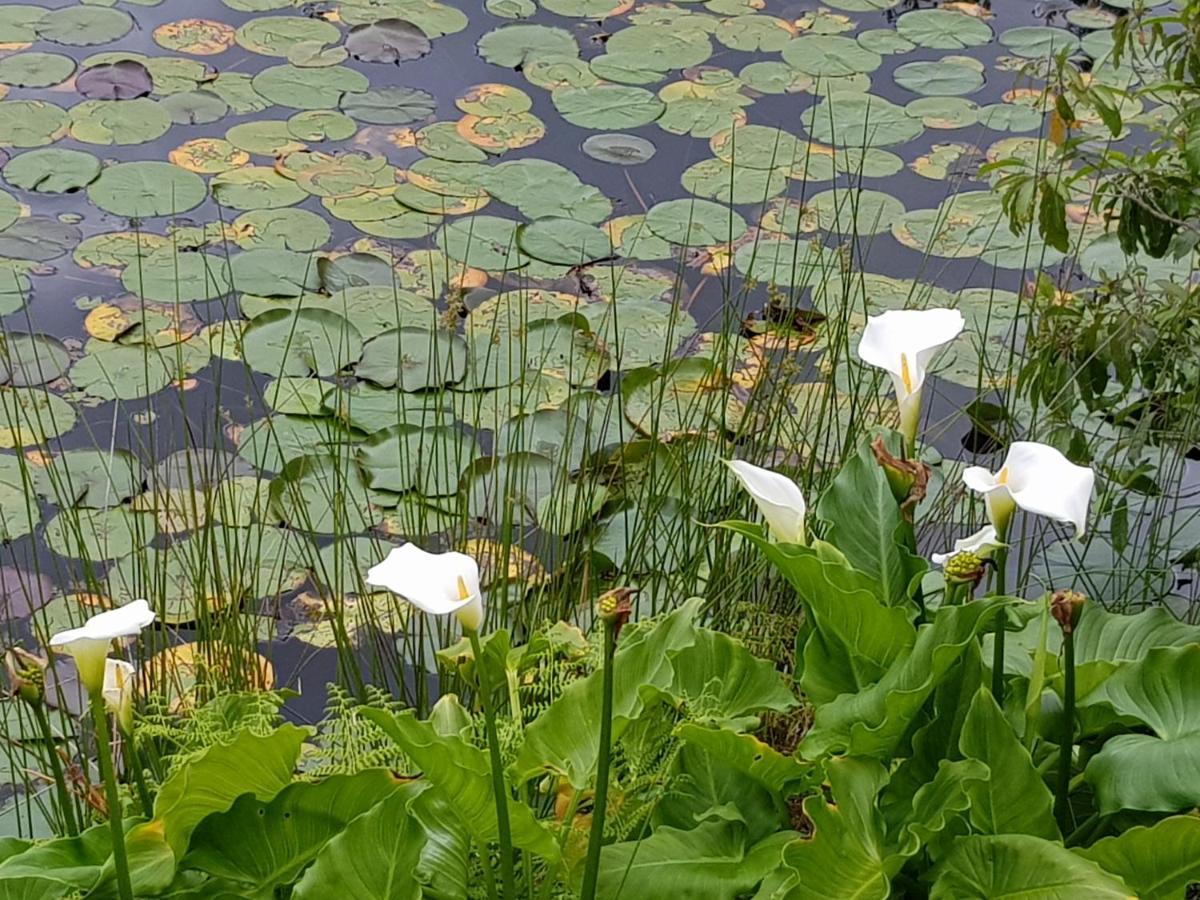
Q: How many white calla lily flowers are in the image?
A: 7